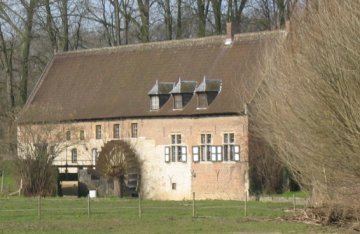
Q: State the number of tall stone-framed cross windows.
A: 3